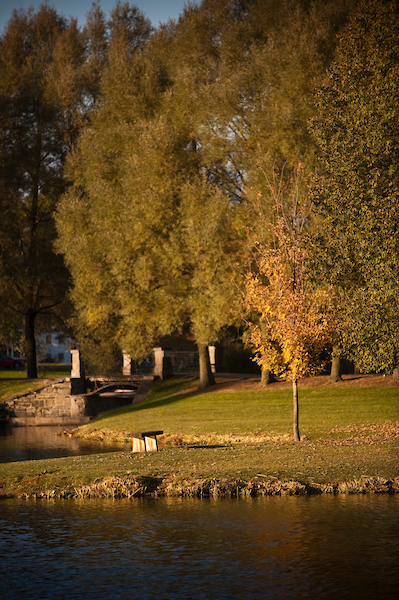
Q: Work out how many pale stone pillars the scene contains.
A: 4